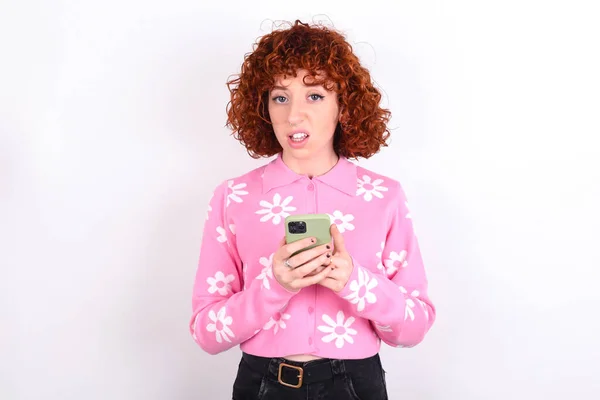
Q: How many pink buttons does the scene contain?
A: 3